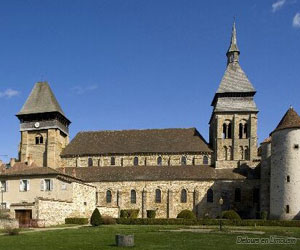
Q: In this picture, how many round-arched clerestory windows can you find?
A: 6